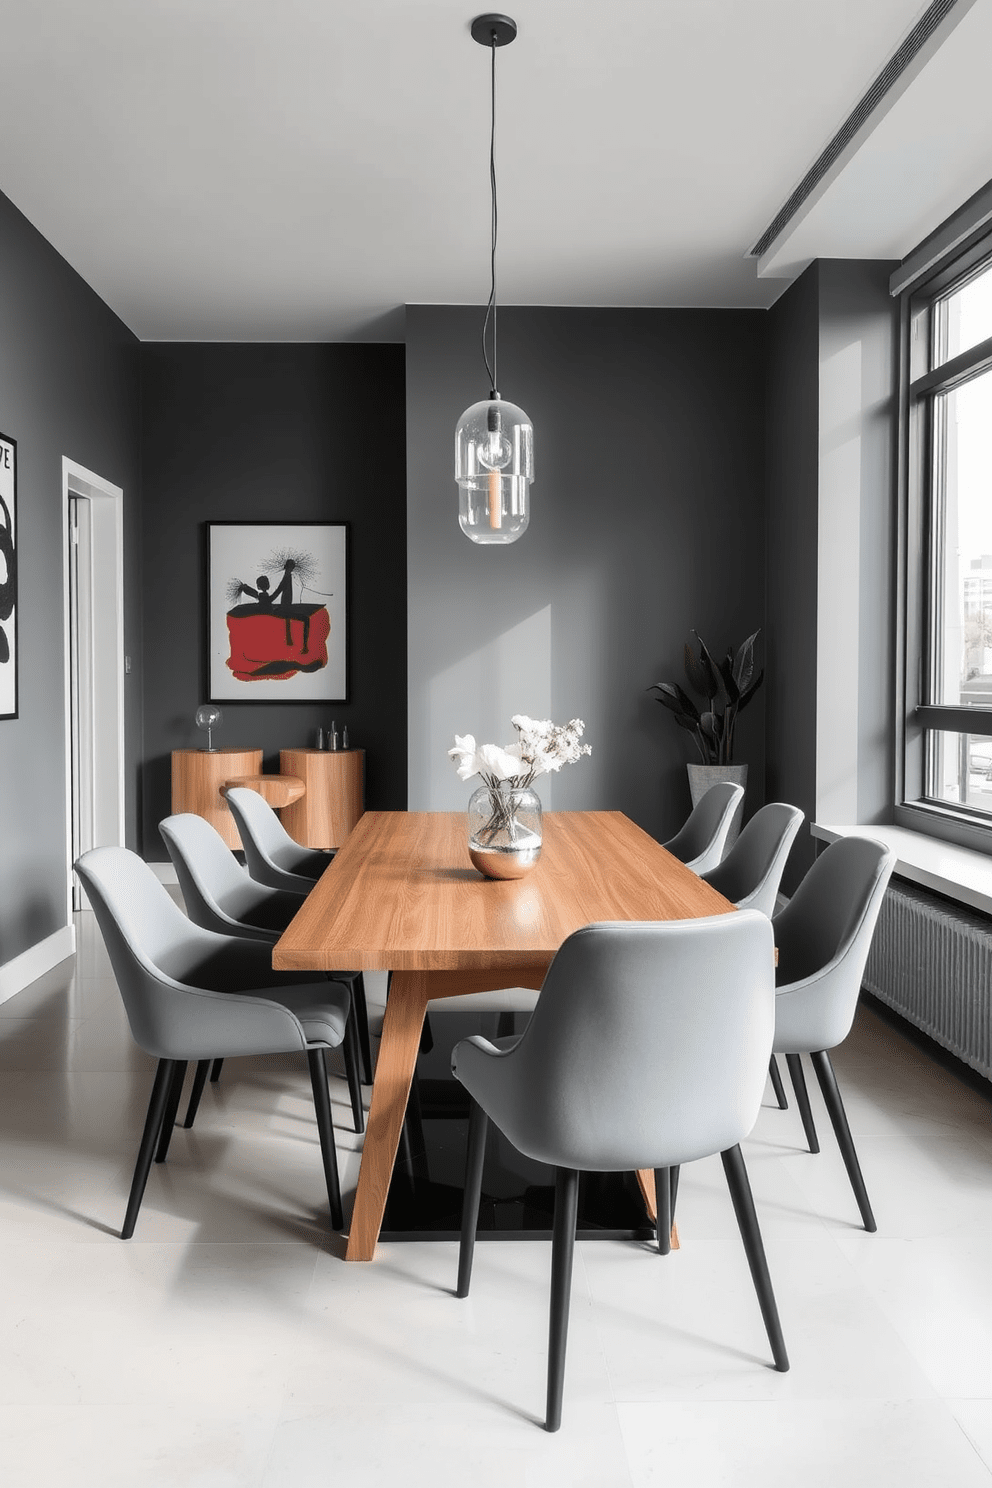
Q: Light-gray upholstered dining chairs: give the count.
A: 7